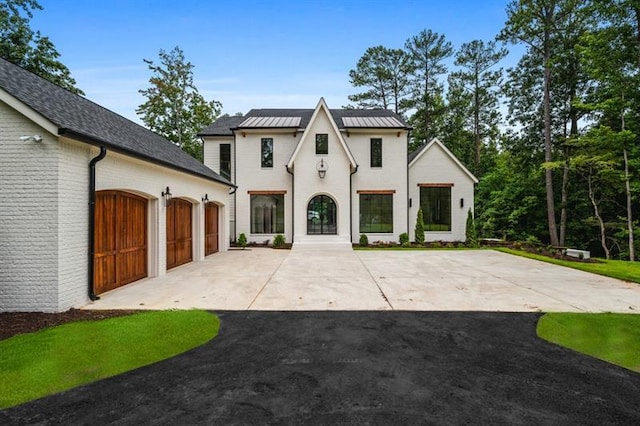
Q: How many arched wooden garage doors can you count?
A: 3